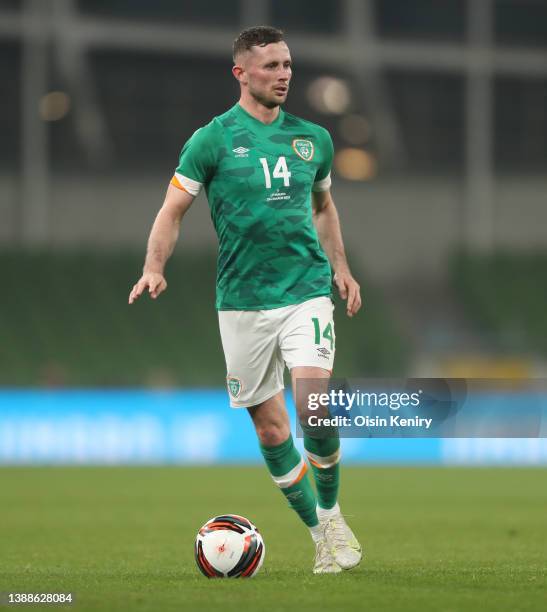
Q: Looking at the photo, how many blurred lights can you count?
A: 4